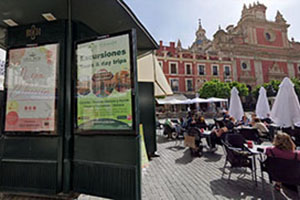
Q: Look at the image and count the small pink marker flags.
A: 0